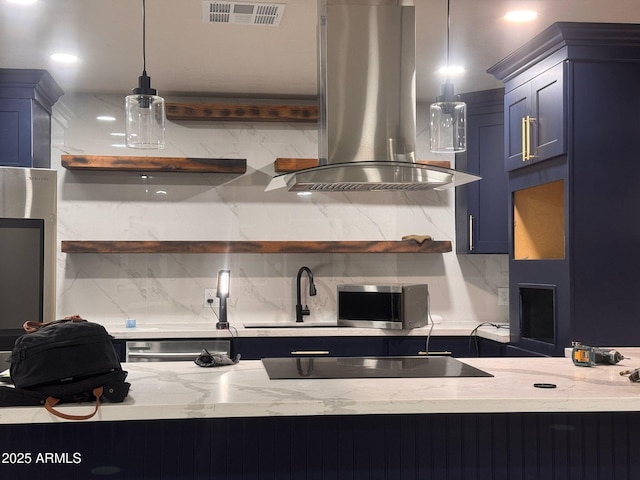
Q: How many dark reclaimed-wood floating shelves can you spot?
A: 4